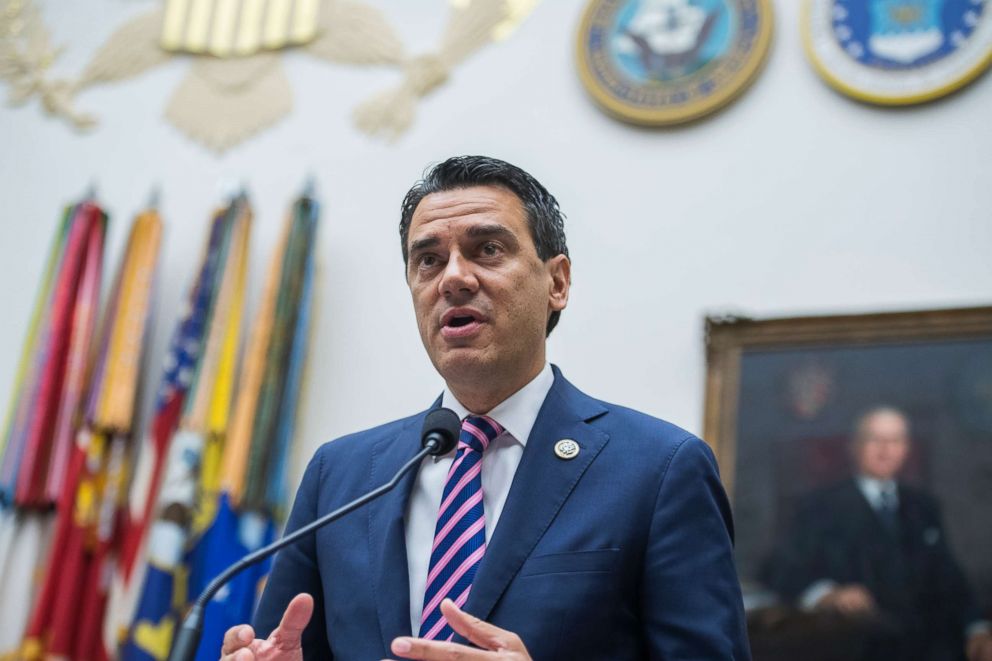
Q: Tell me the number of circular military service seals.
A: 2